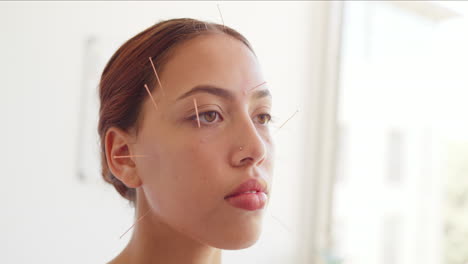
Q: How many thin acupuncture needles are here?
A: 9